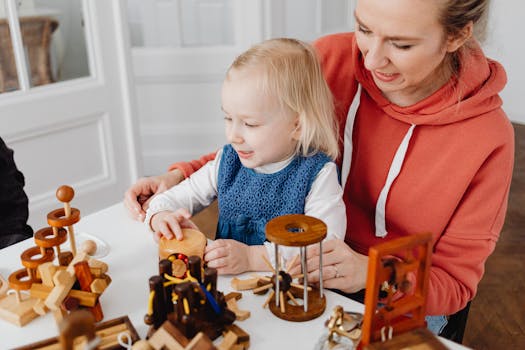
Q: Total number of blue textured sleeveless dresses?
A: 1